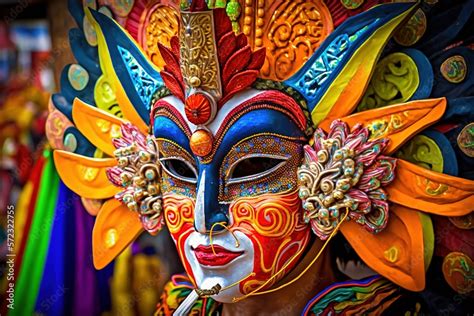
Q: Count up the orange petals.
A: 6